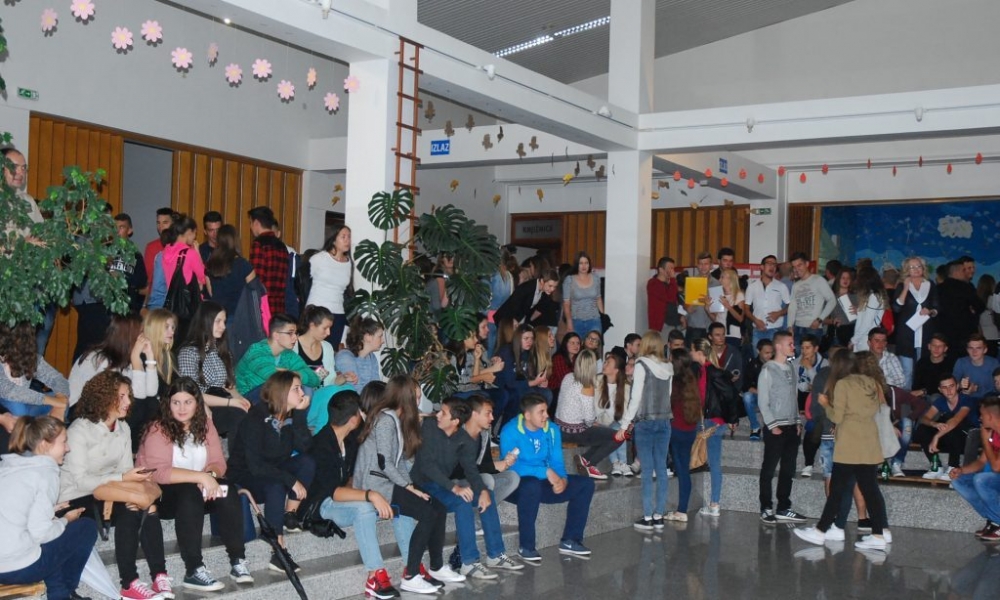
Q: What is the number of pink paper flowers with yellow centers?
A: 12